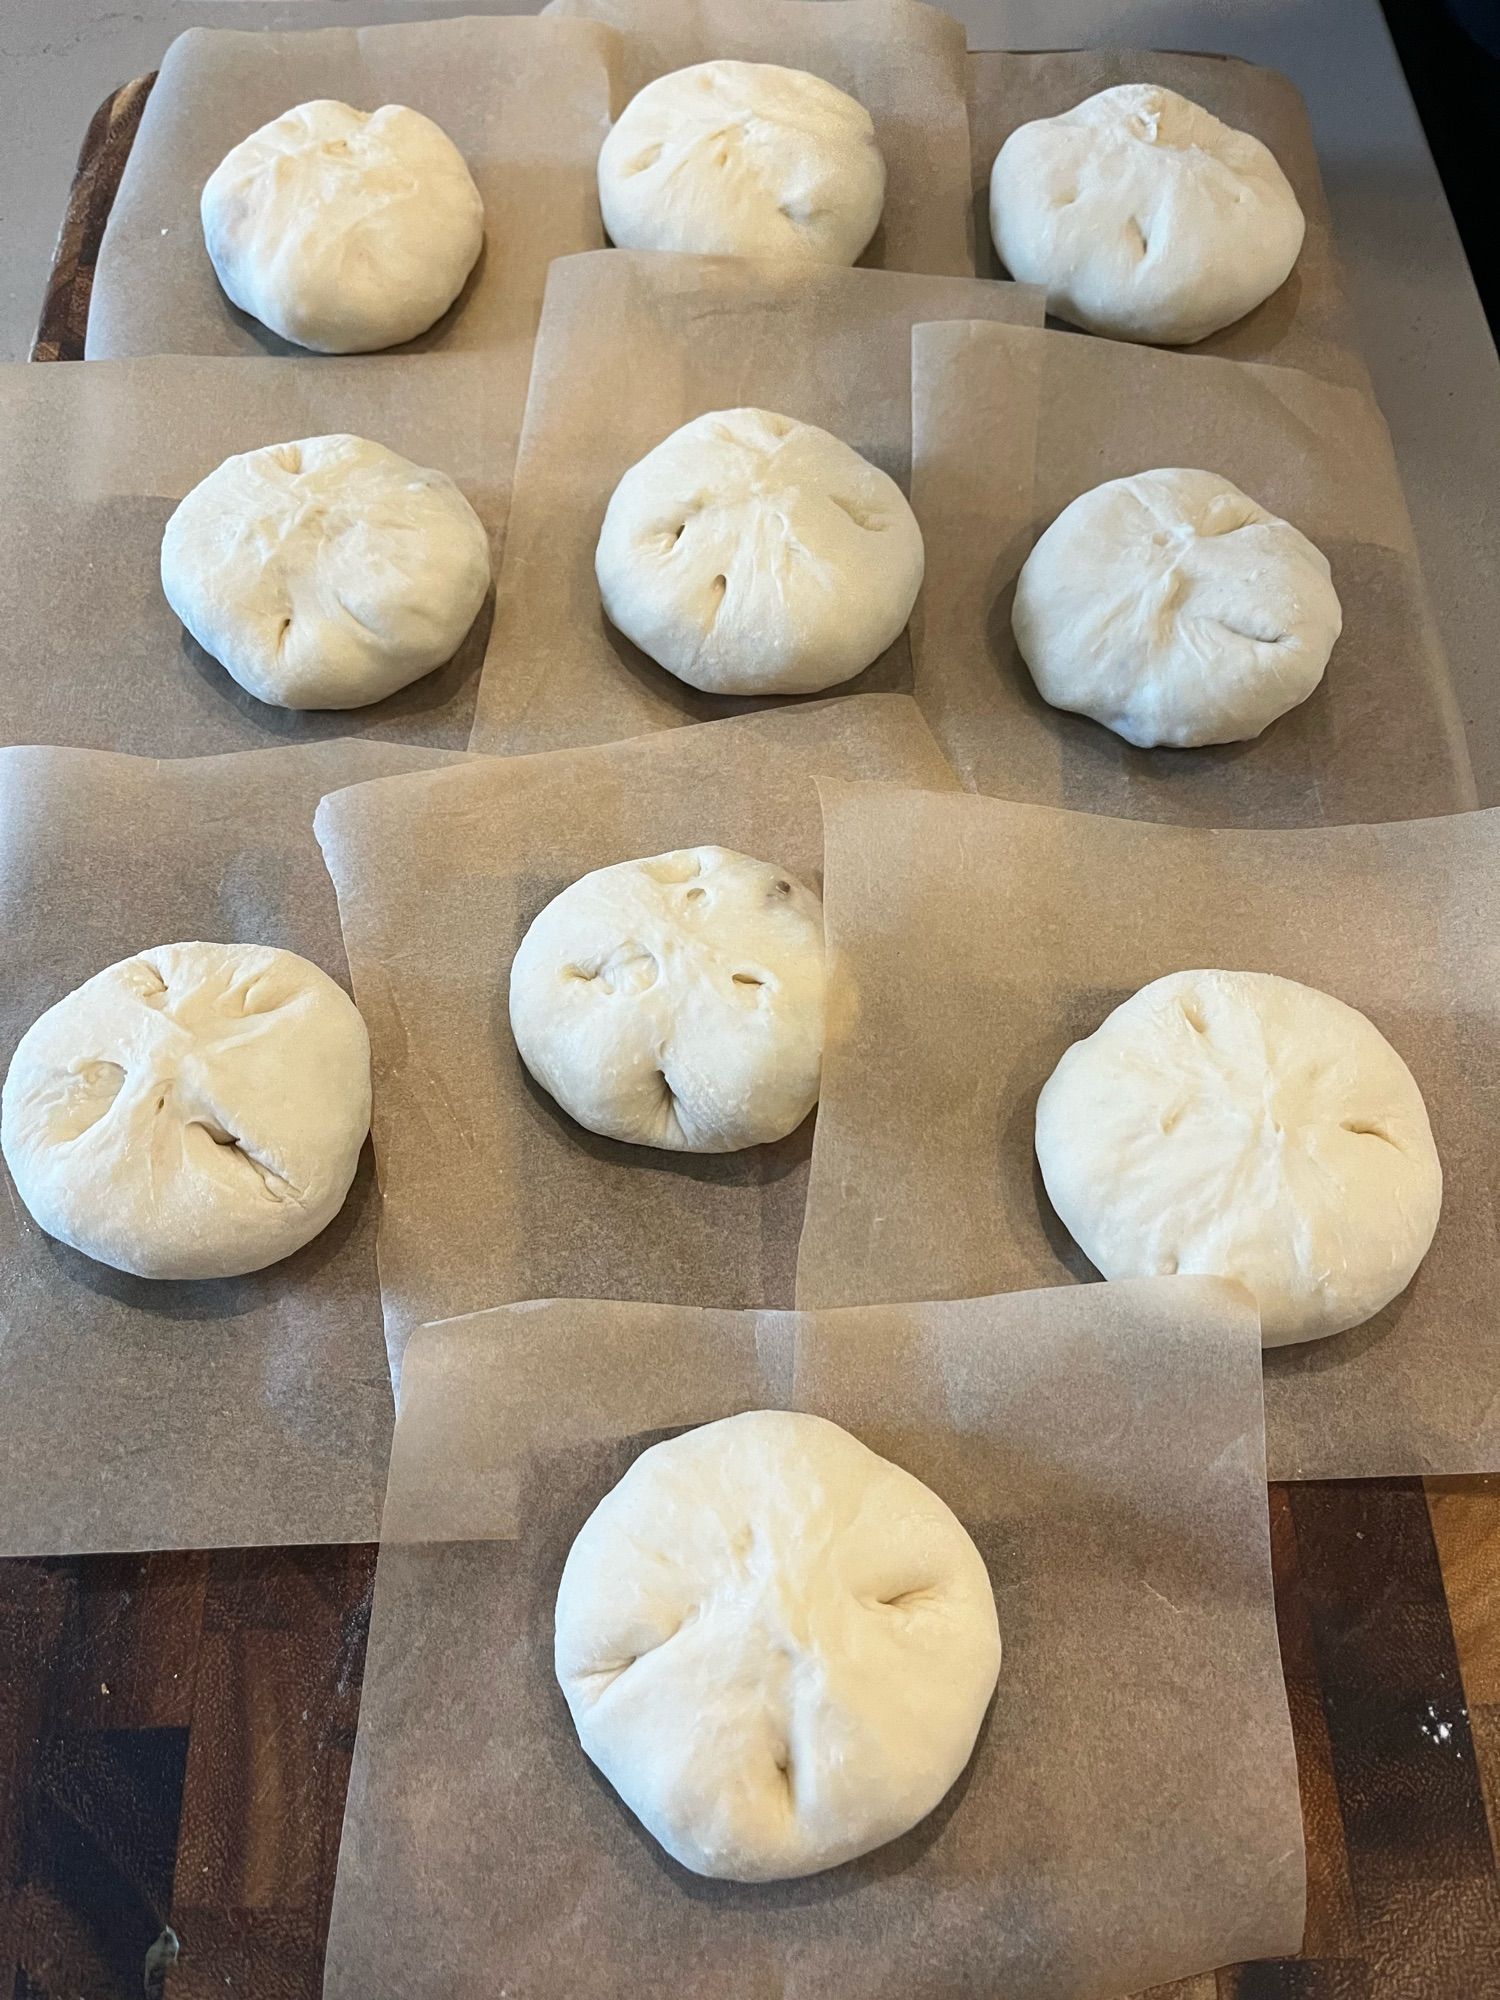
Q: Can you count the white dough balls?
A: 10